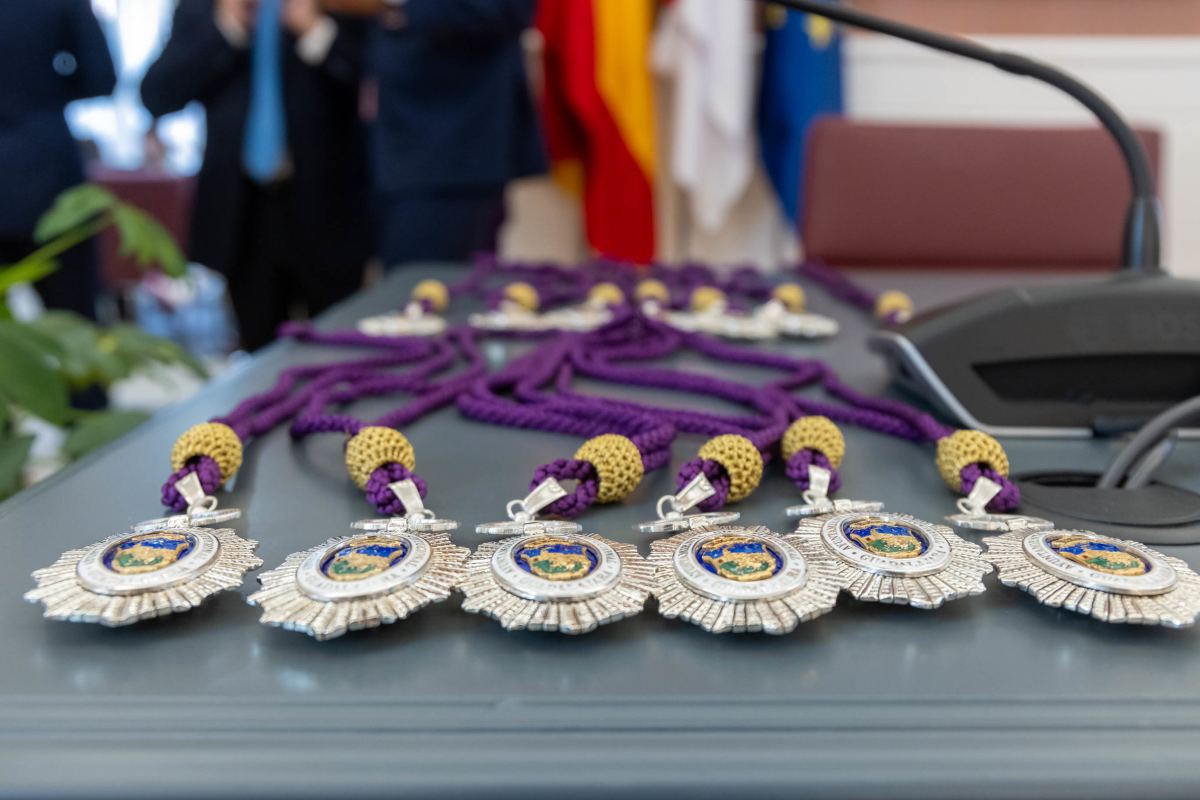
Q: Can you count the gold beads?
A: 13